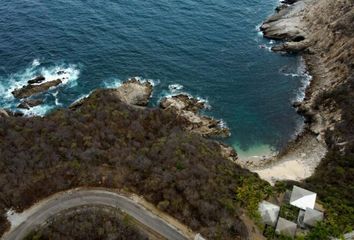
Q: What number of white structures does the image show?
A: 4